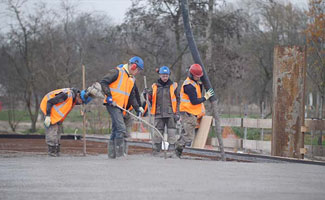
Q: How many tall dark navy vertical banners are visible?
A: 0